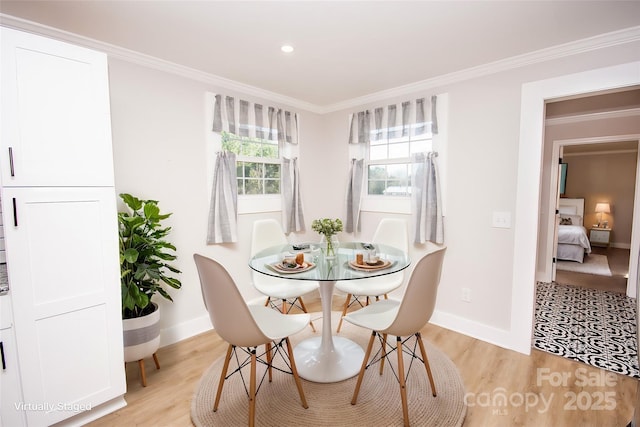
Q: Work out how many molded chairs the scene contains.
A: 4